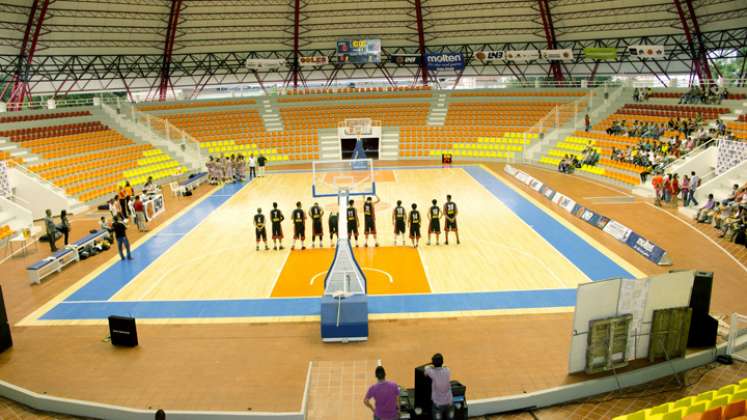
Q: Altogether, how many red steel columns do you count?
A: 6